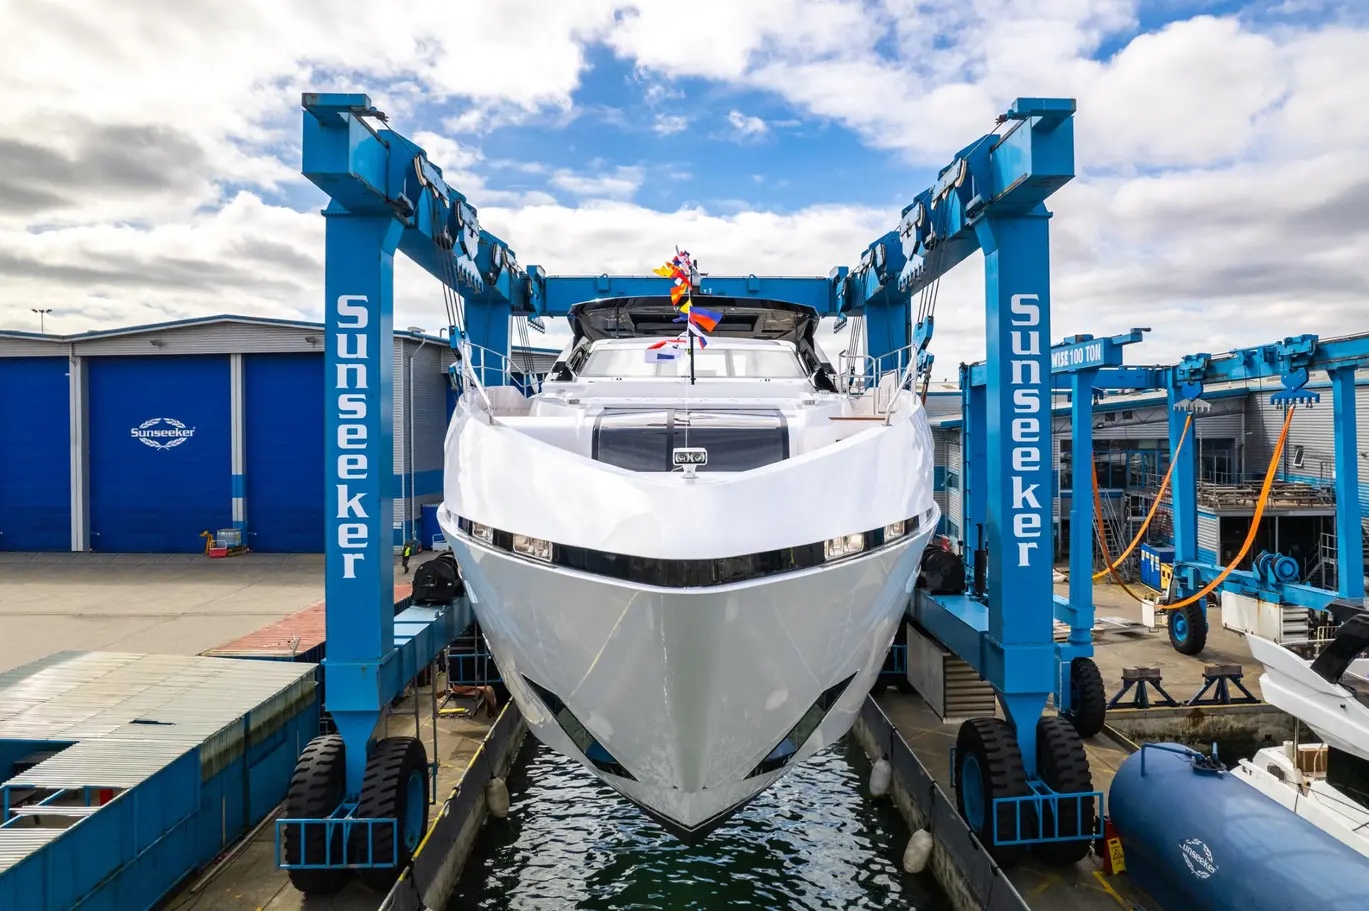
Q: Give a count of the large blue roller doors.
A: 3